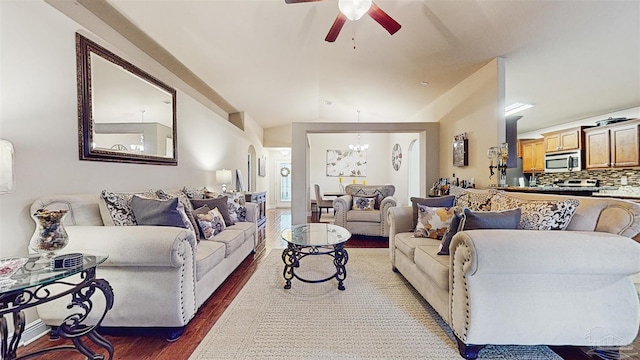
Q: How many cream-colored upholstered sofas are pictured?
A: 2